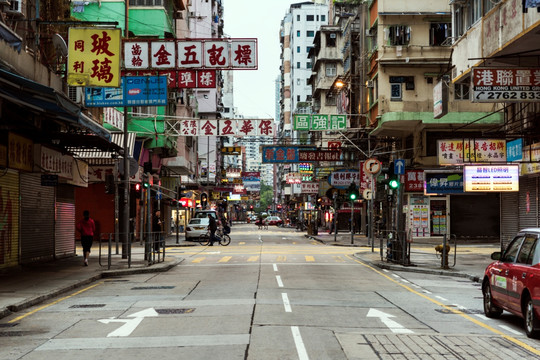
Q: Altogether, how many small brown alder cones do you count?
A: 0